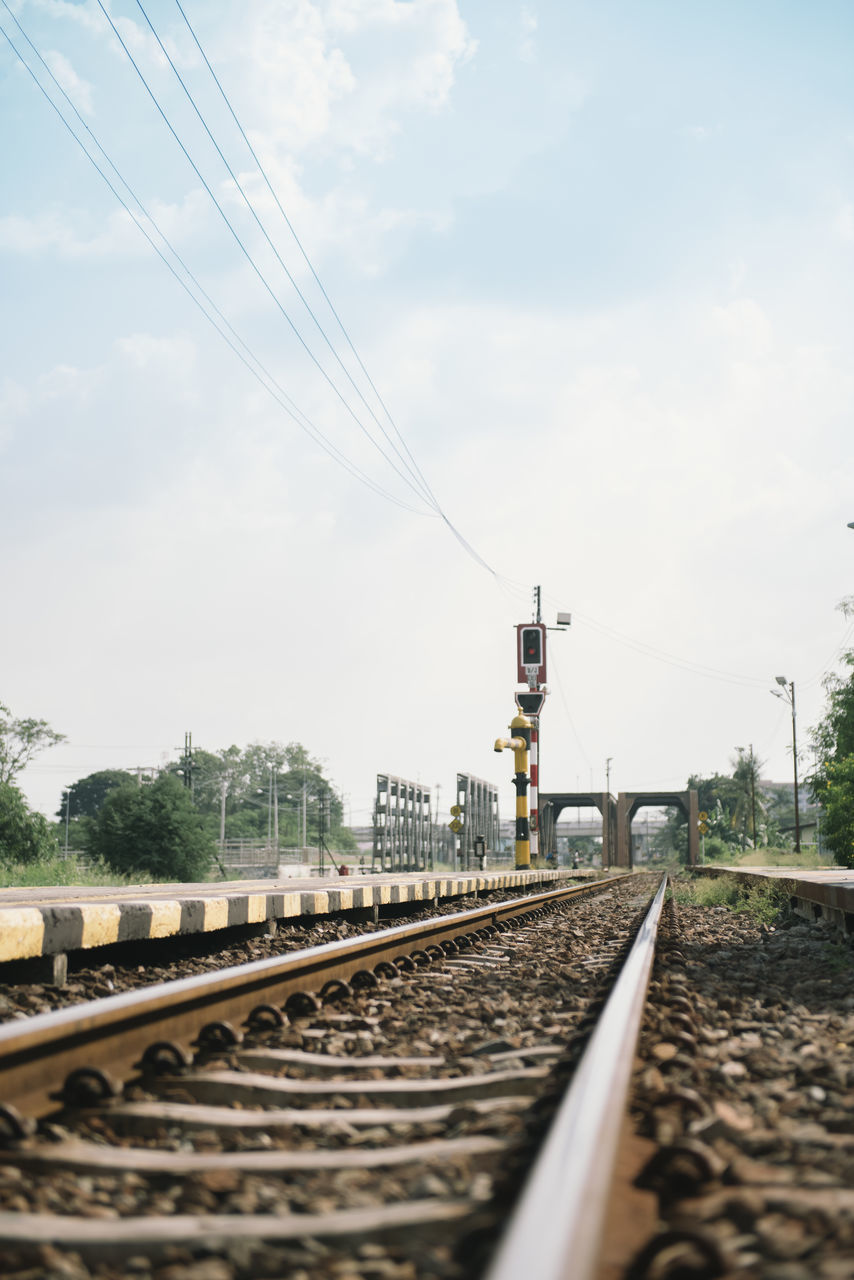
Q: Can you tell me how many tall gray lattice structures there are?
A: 2